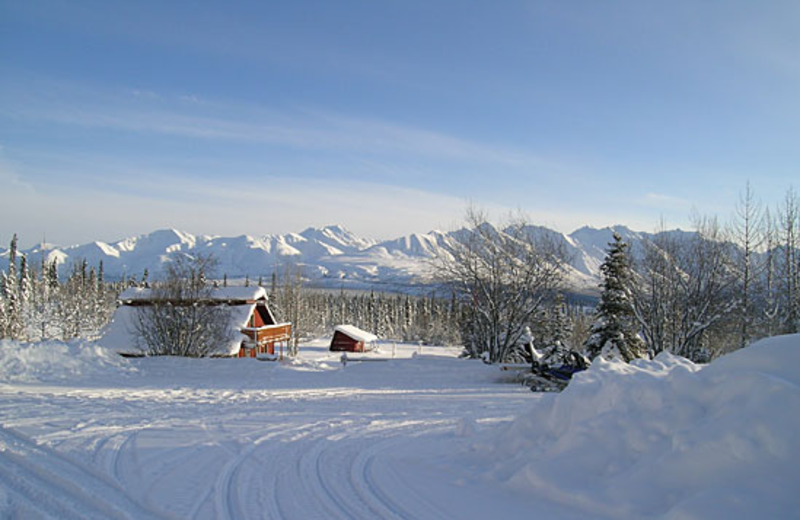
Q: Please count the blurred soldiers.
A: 0